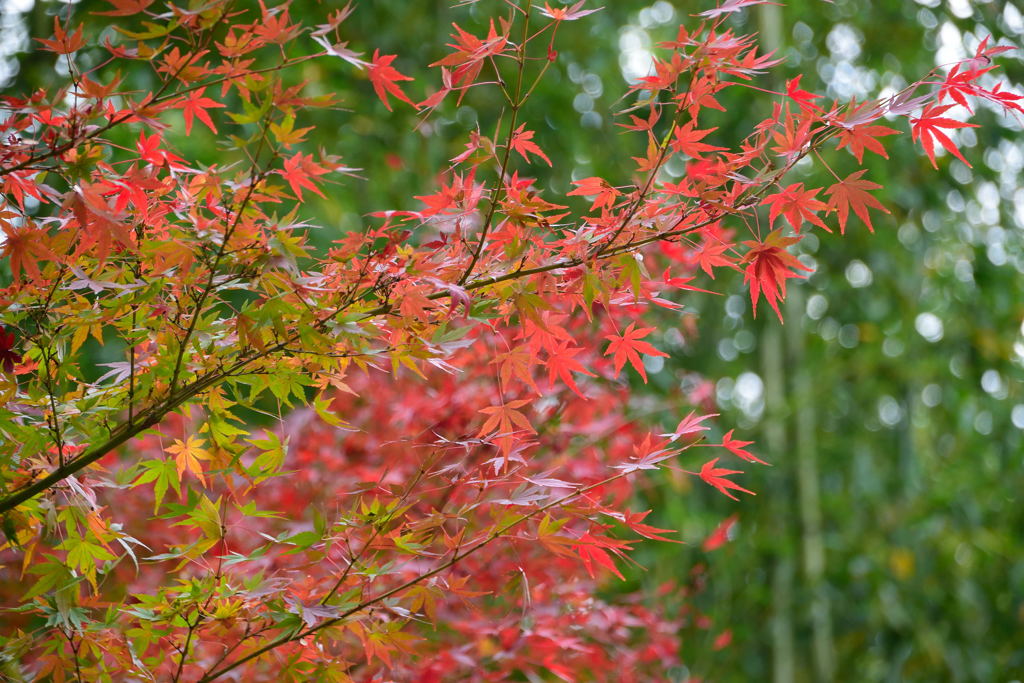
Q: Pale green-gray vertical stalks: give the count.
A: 2